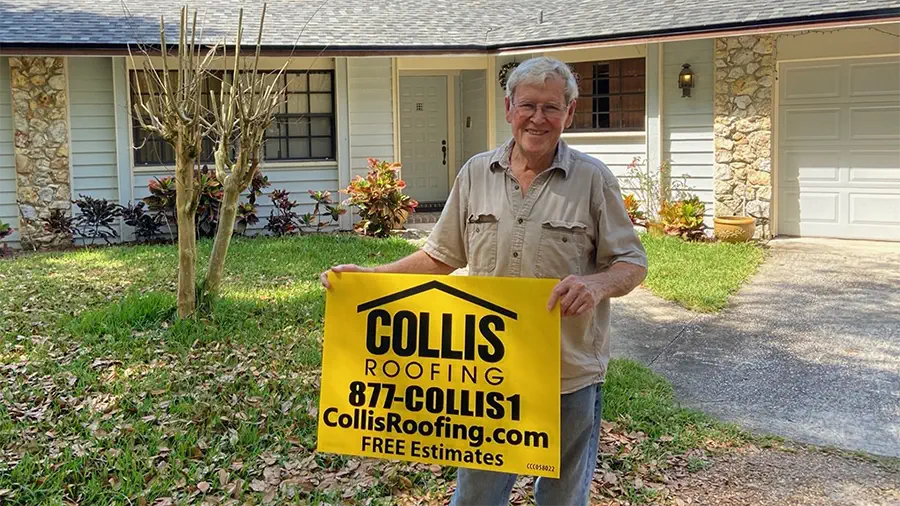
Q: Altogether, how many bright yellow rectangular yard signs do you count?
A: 1